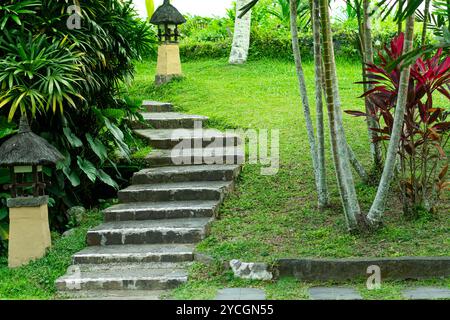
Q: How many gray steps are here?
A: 10